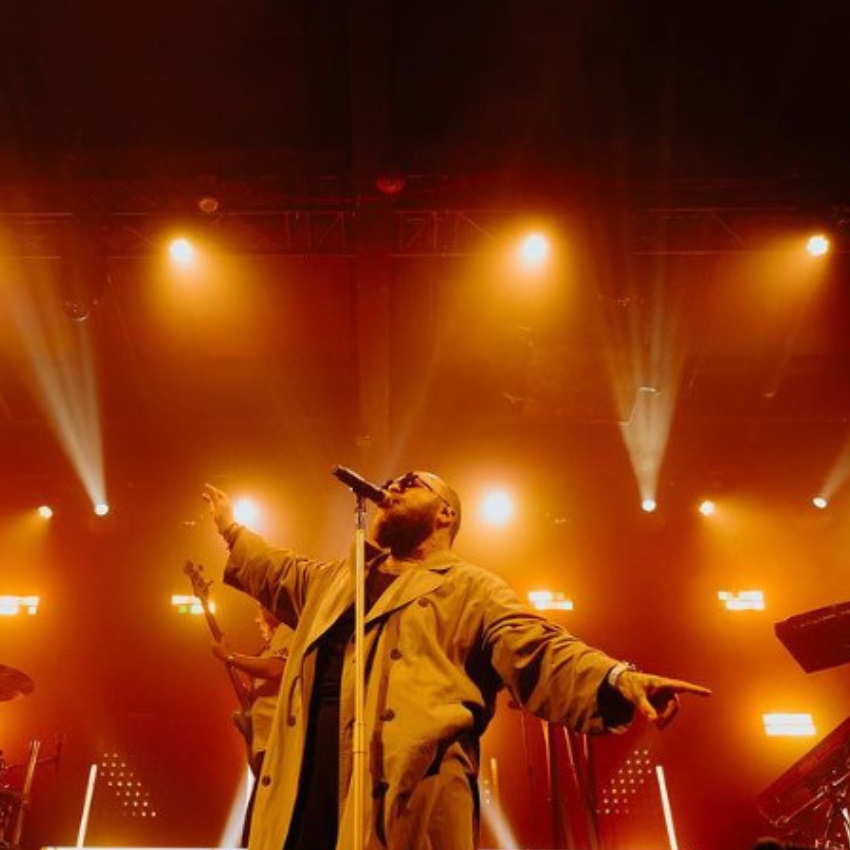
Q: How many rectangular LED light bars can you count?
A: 5